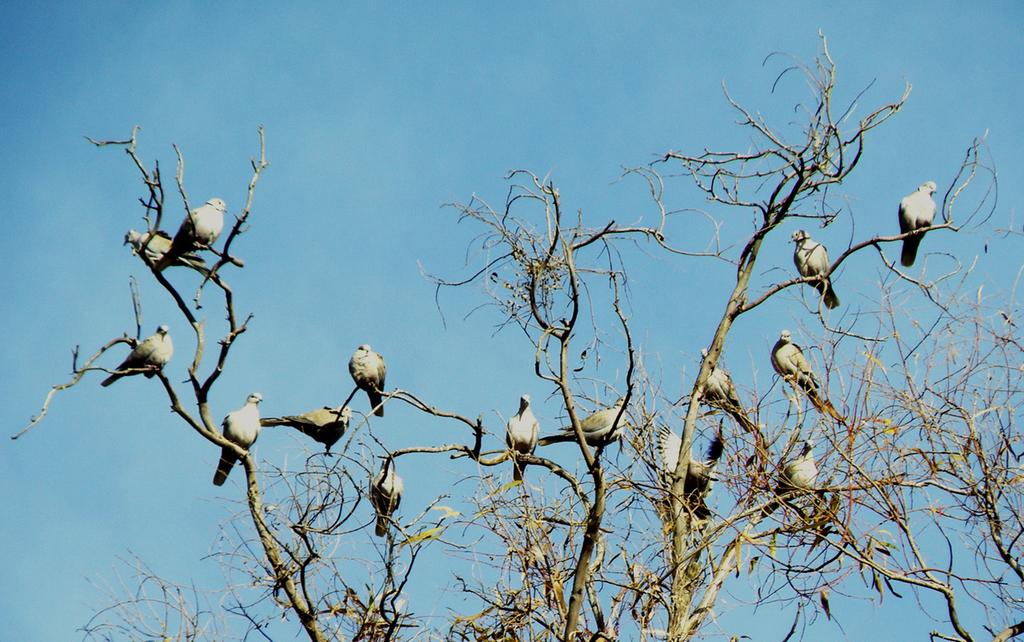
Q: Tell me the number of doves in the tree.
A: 15